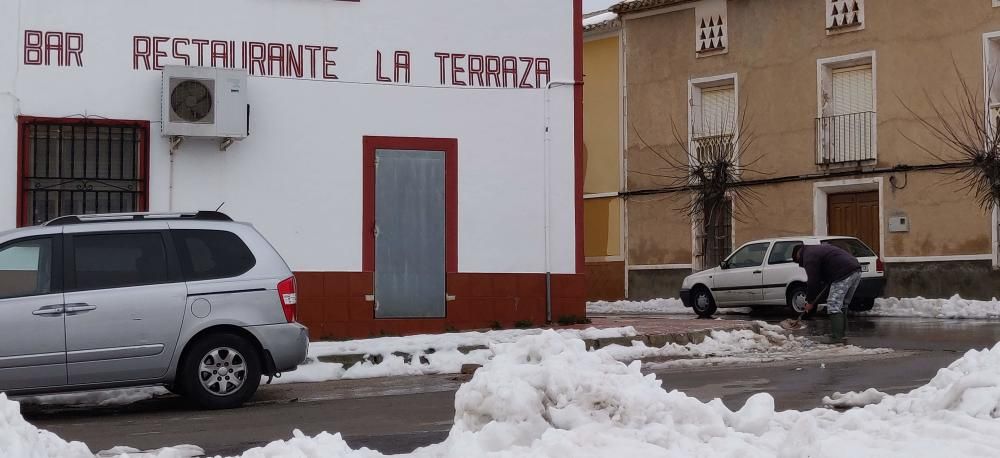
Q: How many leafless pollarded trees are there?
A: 2